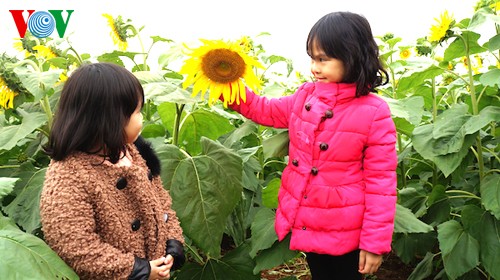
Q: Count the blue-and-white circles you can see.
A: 1